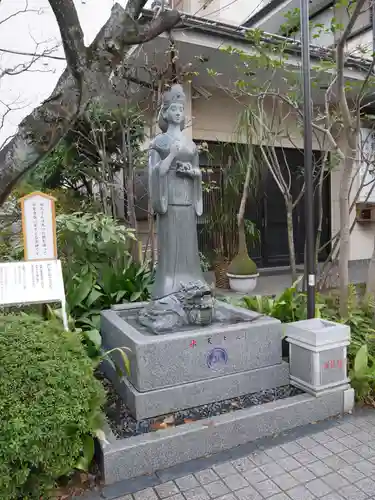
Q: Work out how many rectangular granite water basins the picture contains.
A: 1